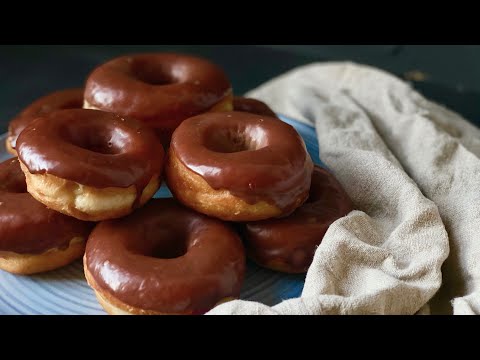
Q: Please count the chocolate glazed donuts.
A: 8